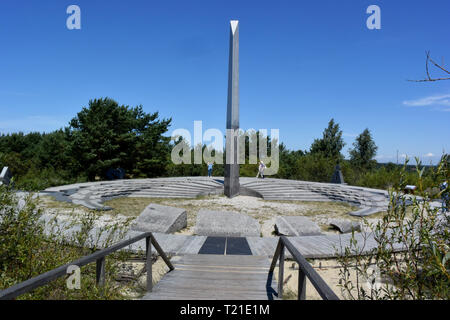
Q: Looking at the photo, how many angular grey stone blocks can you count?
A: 4